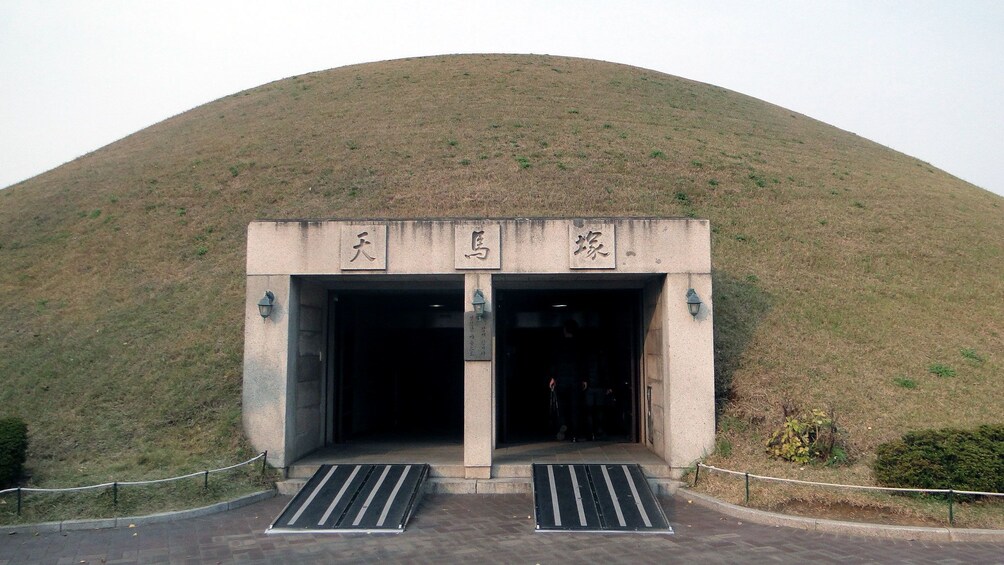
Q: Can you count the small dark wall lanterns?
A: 3